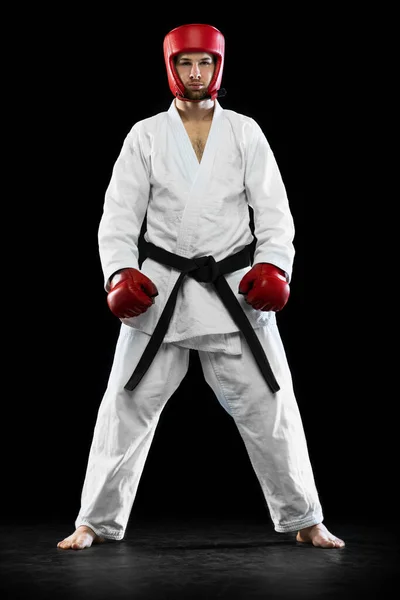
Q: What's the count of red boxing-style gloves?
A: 2